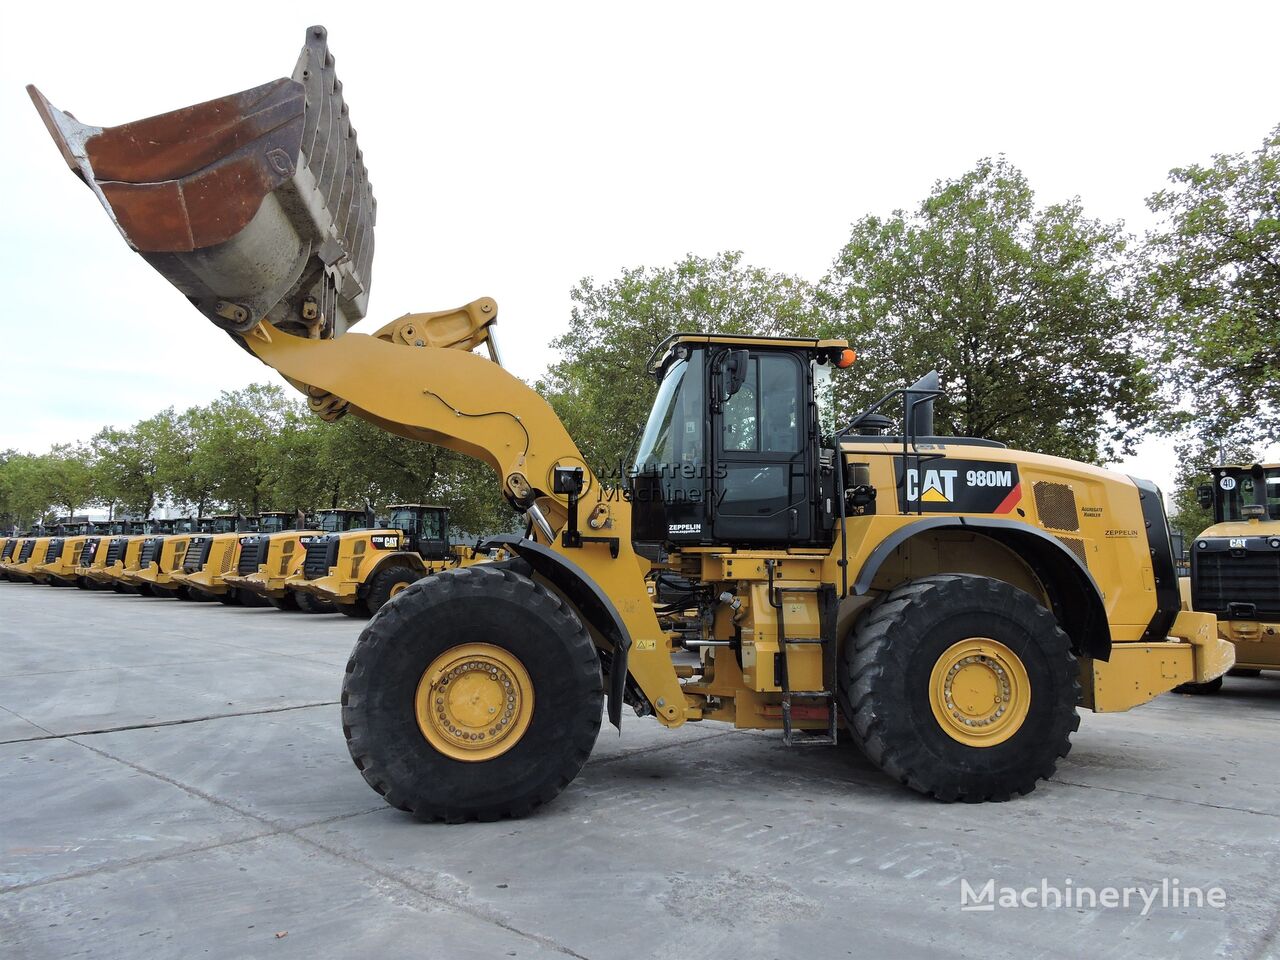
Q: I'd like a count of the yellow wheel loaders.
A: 12